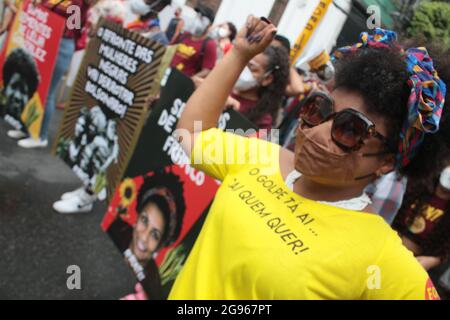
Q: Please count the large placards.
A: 3